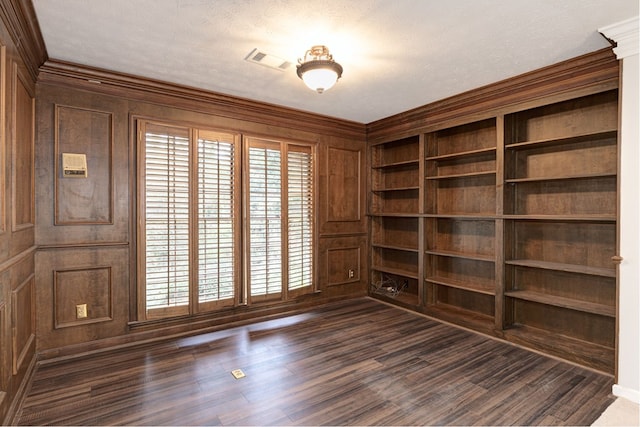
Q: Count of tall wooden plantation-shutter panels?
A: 4